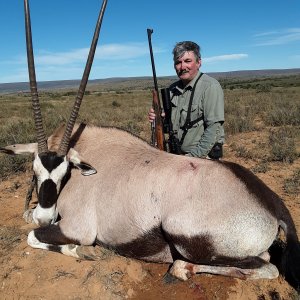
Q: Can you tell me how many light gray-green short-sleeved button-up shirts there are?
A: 1